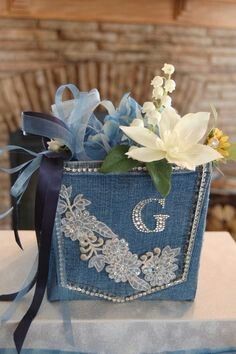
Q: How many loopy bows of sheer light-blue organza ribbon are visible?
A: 1